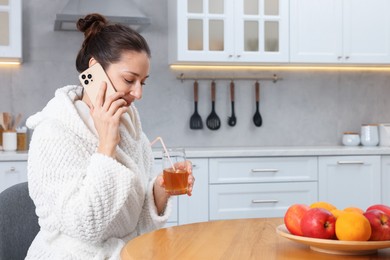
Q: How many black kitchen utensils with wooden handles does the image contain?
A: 4